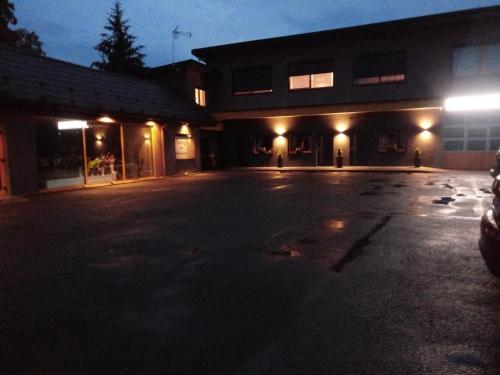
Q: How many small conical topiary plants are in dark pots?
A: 3